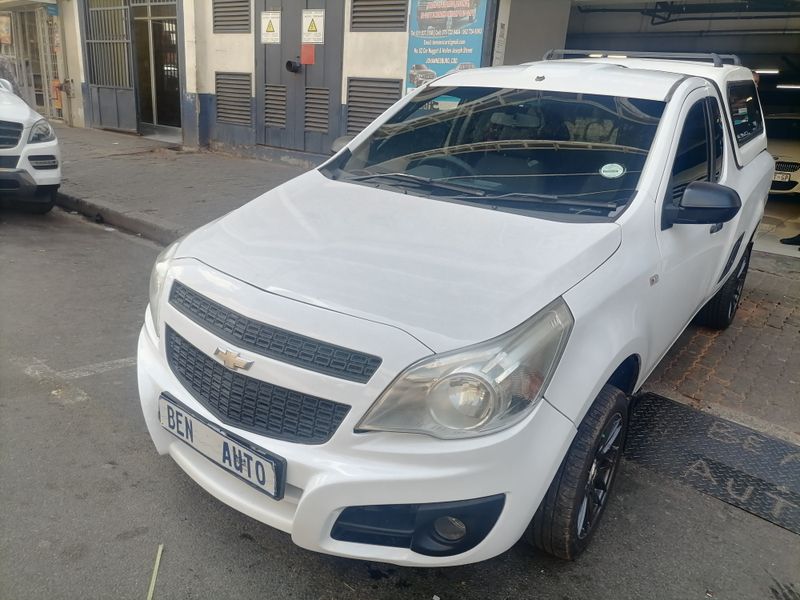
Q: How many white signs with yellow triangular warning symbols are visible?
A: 2